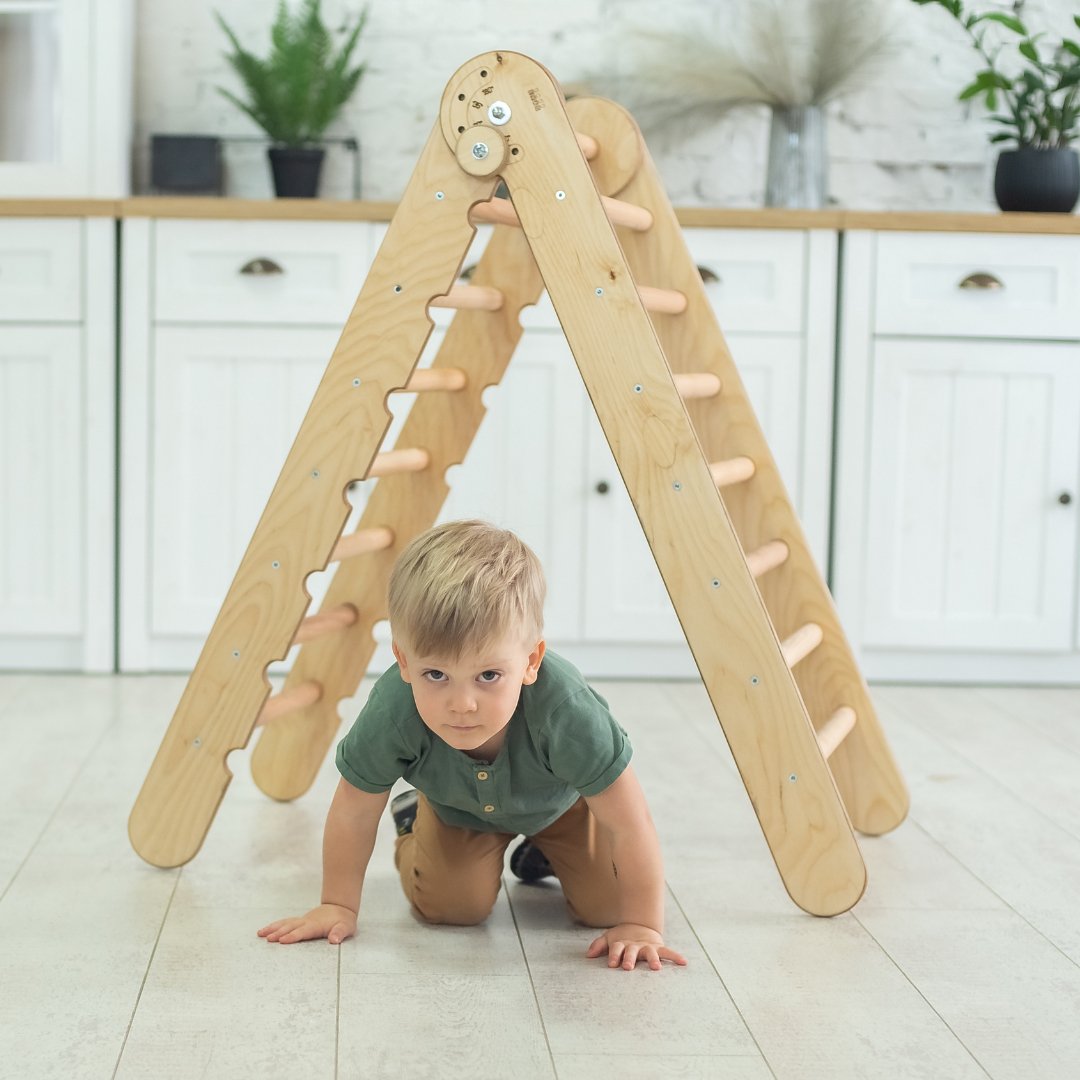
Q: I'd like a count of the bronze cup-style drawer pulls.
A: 4